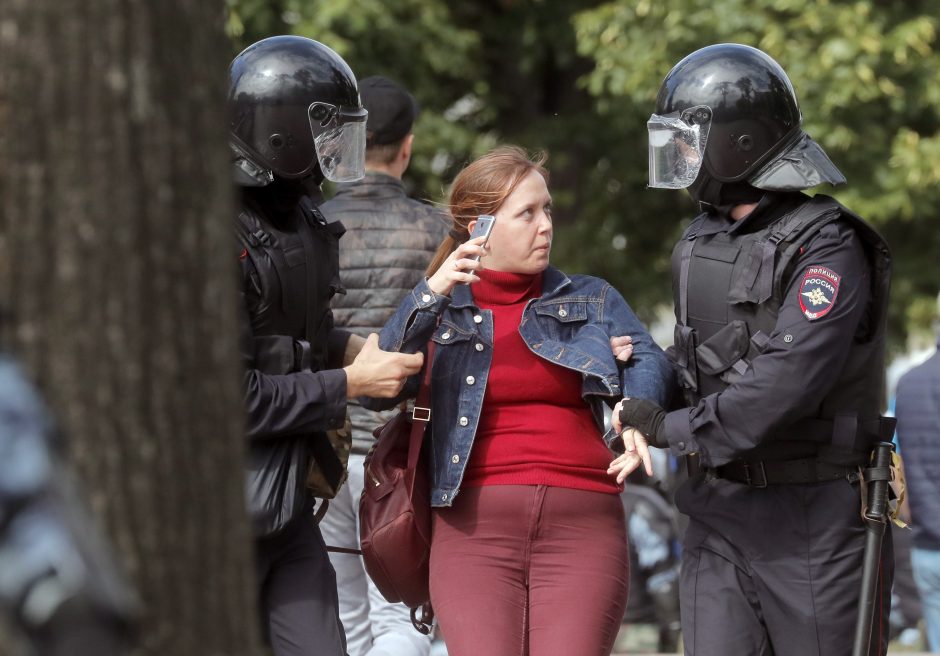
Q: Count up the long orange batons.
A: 0